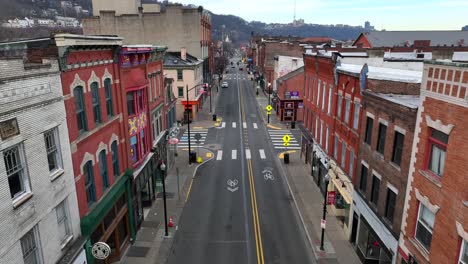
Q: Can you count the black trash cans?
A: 4